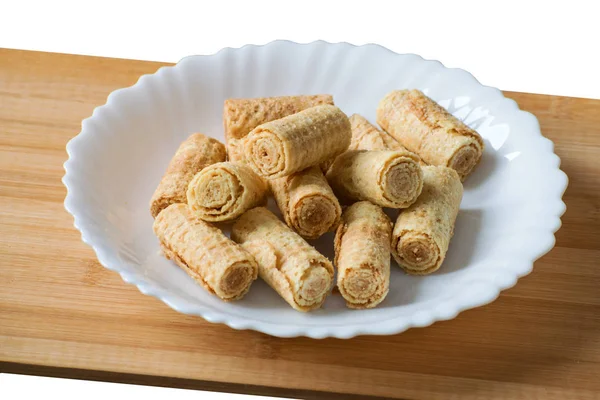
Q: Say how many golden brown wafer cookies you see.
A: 12